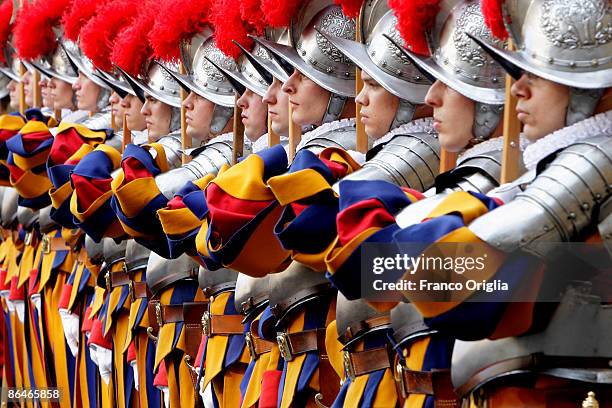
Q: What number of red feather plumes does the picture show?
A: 12